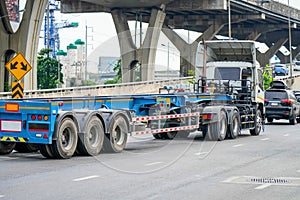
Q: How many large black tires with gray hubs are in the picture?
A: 6